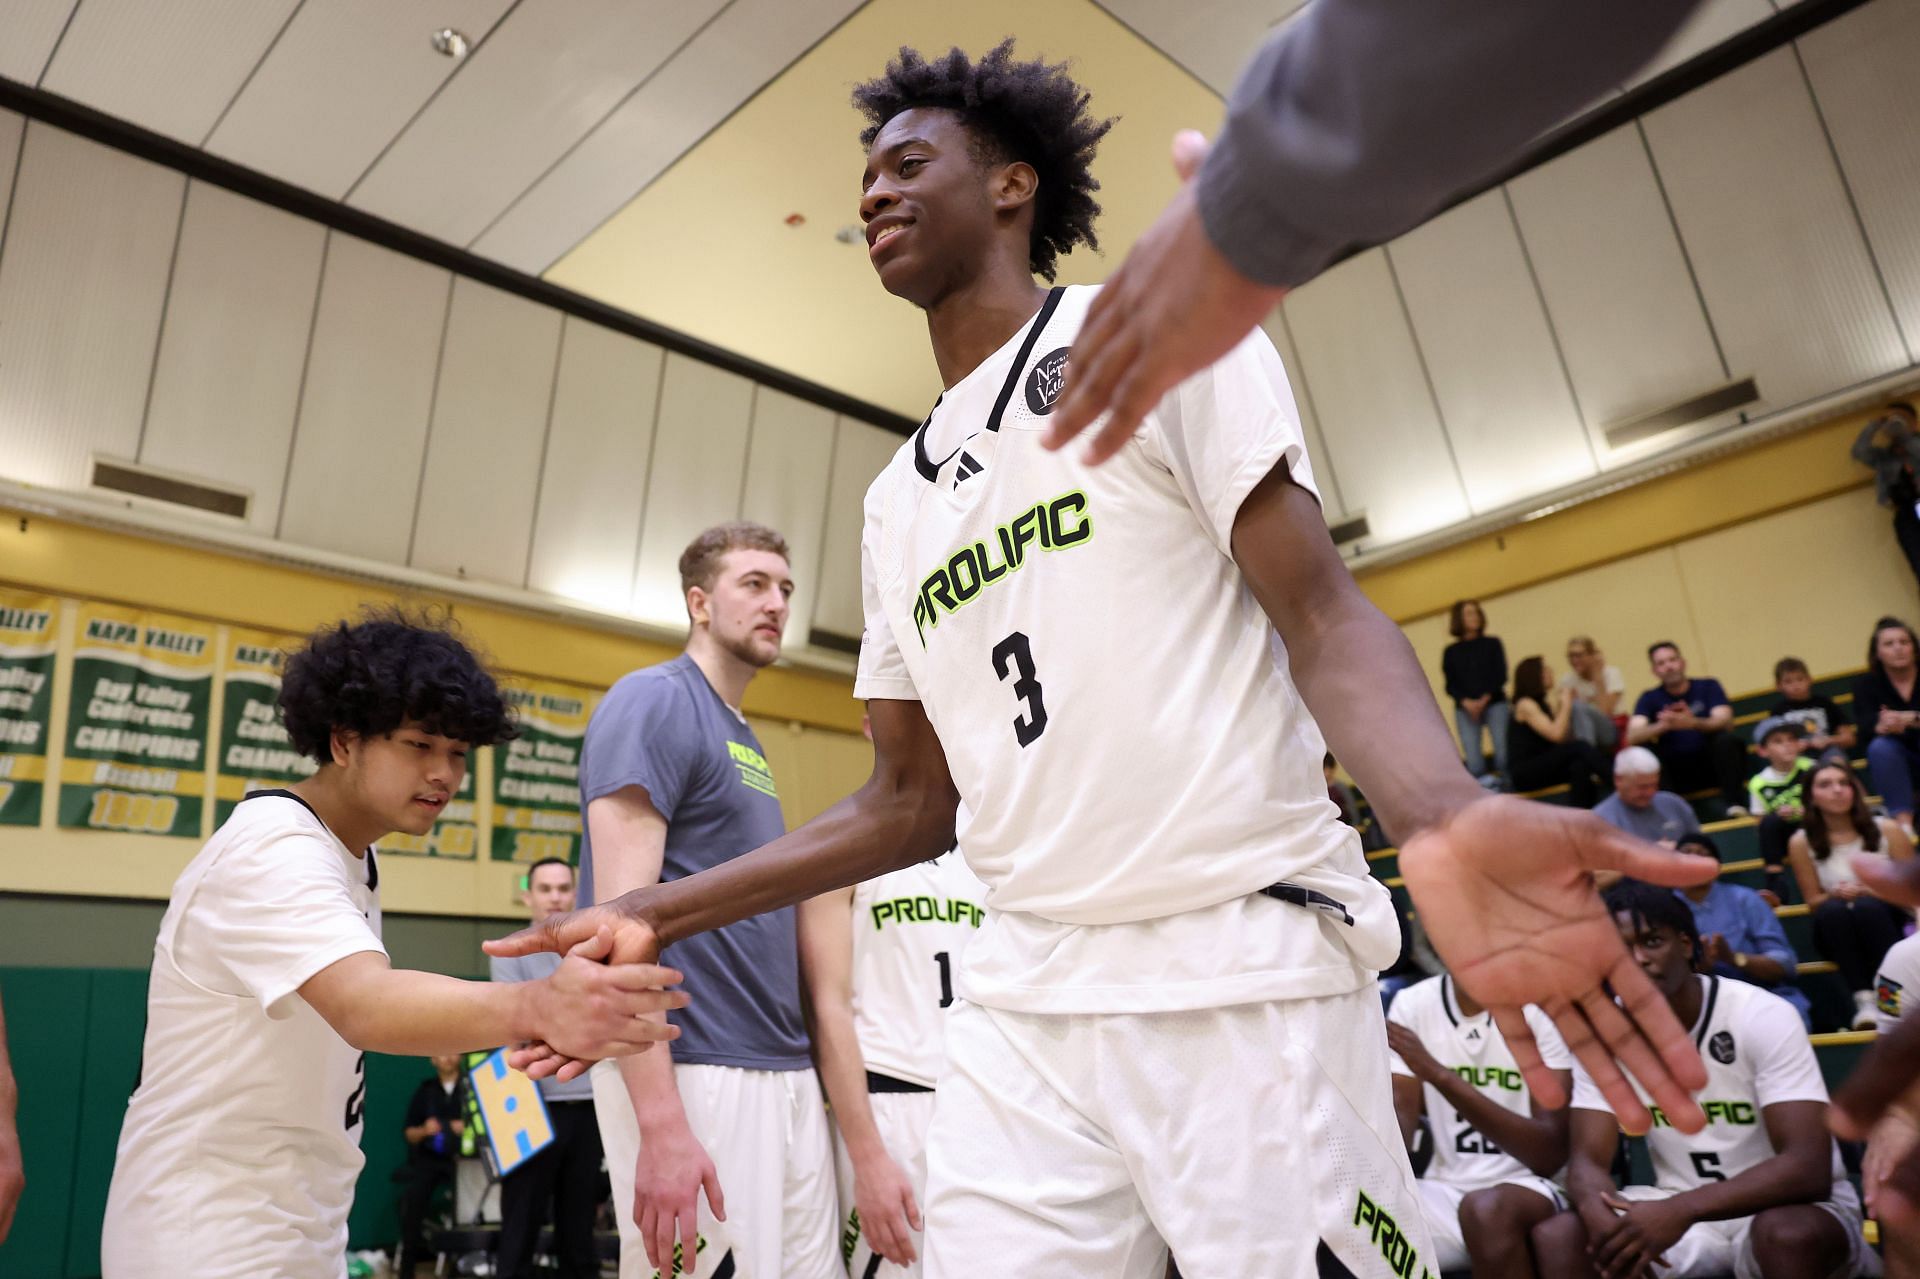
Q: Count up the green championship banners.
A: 5